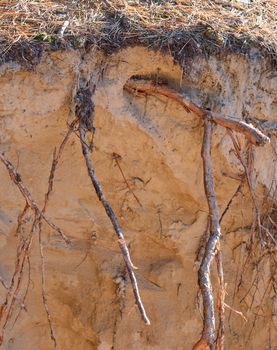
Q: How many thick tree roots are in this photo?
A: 3